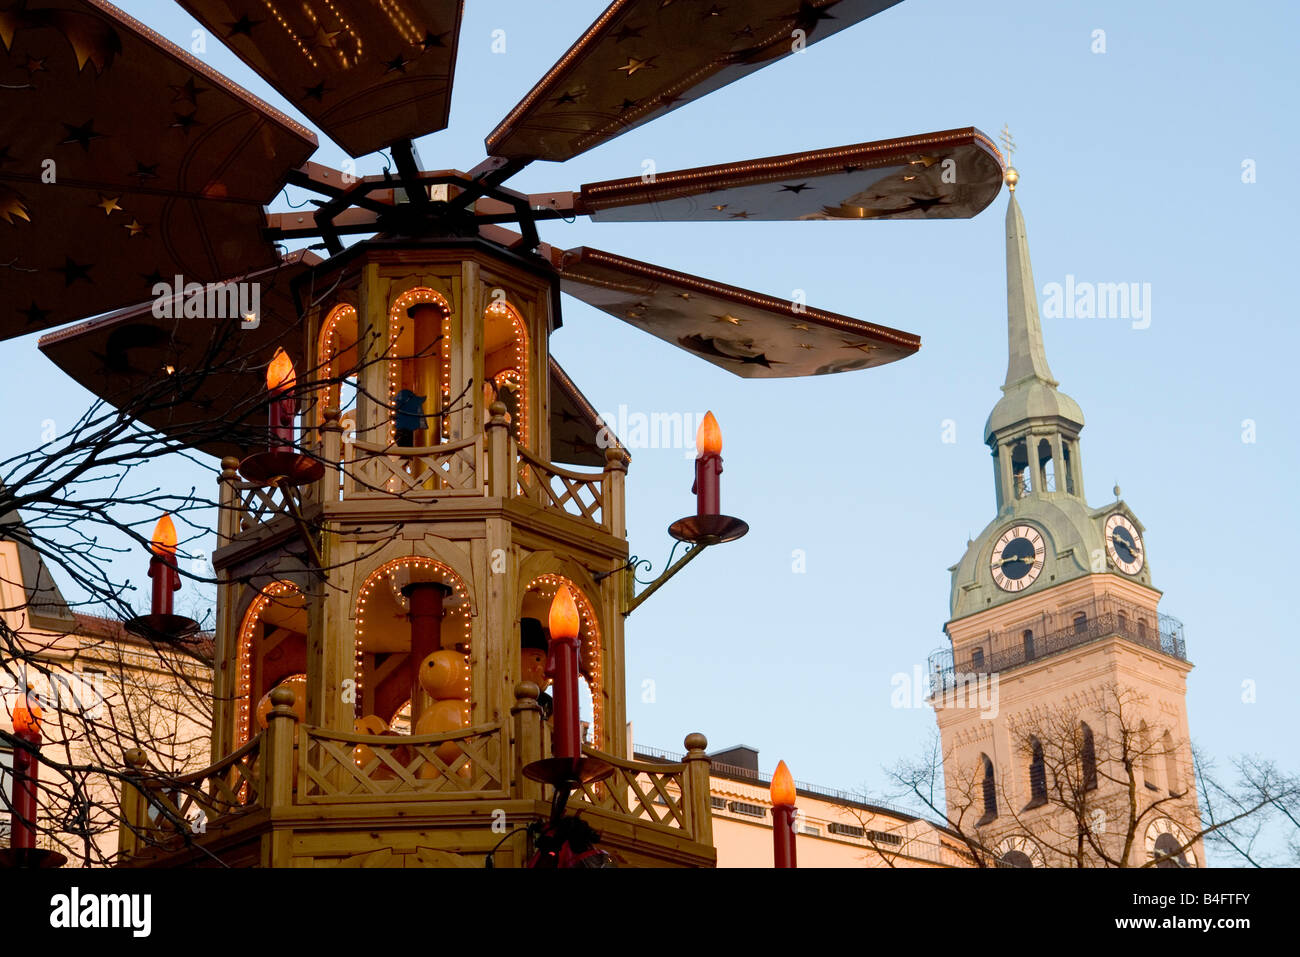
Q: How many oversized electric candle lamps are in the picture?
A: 6